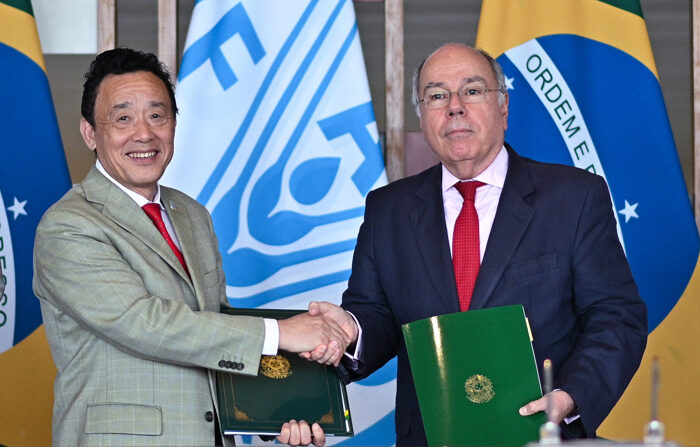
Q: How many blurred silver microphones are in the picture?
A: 2